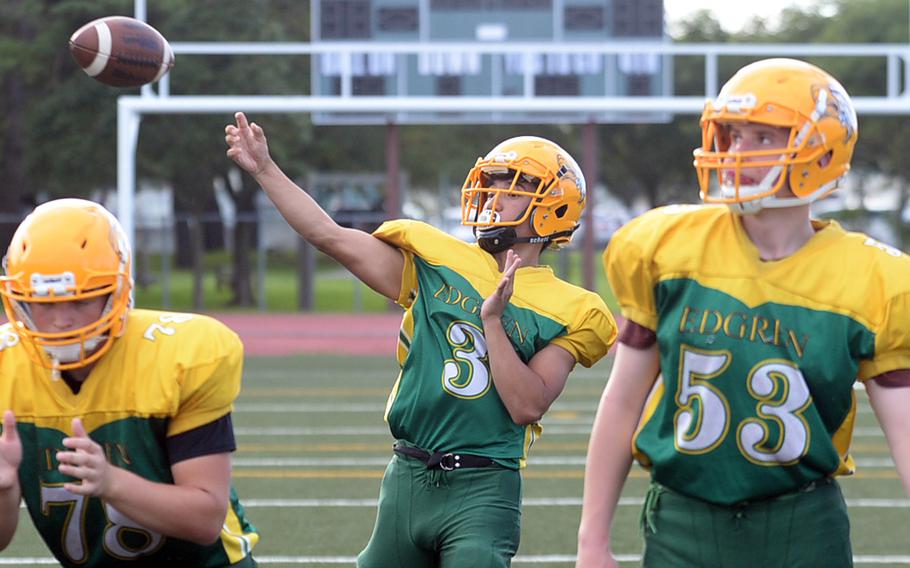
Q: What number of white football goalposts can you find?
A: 1